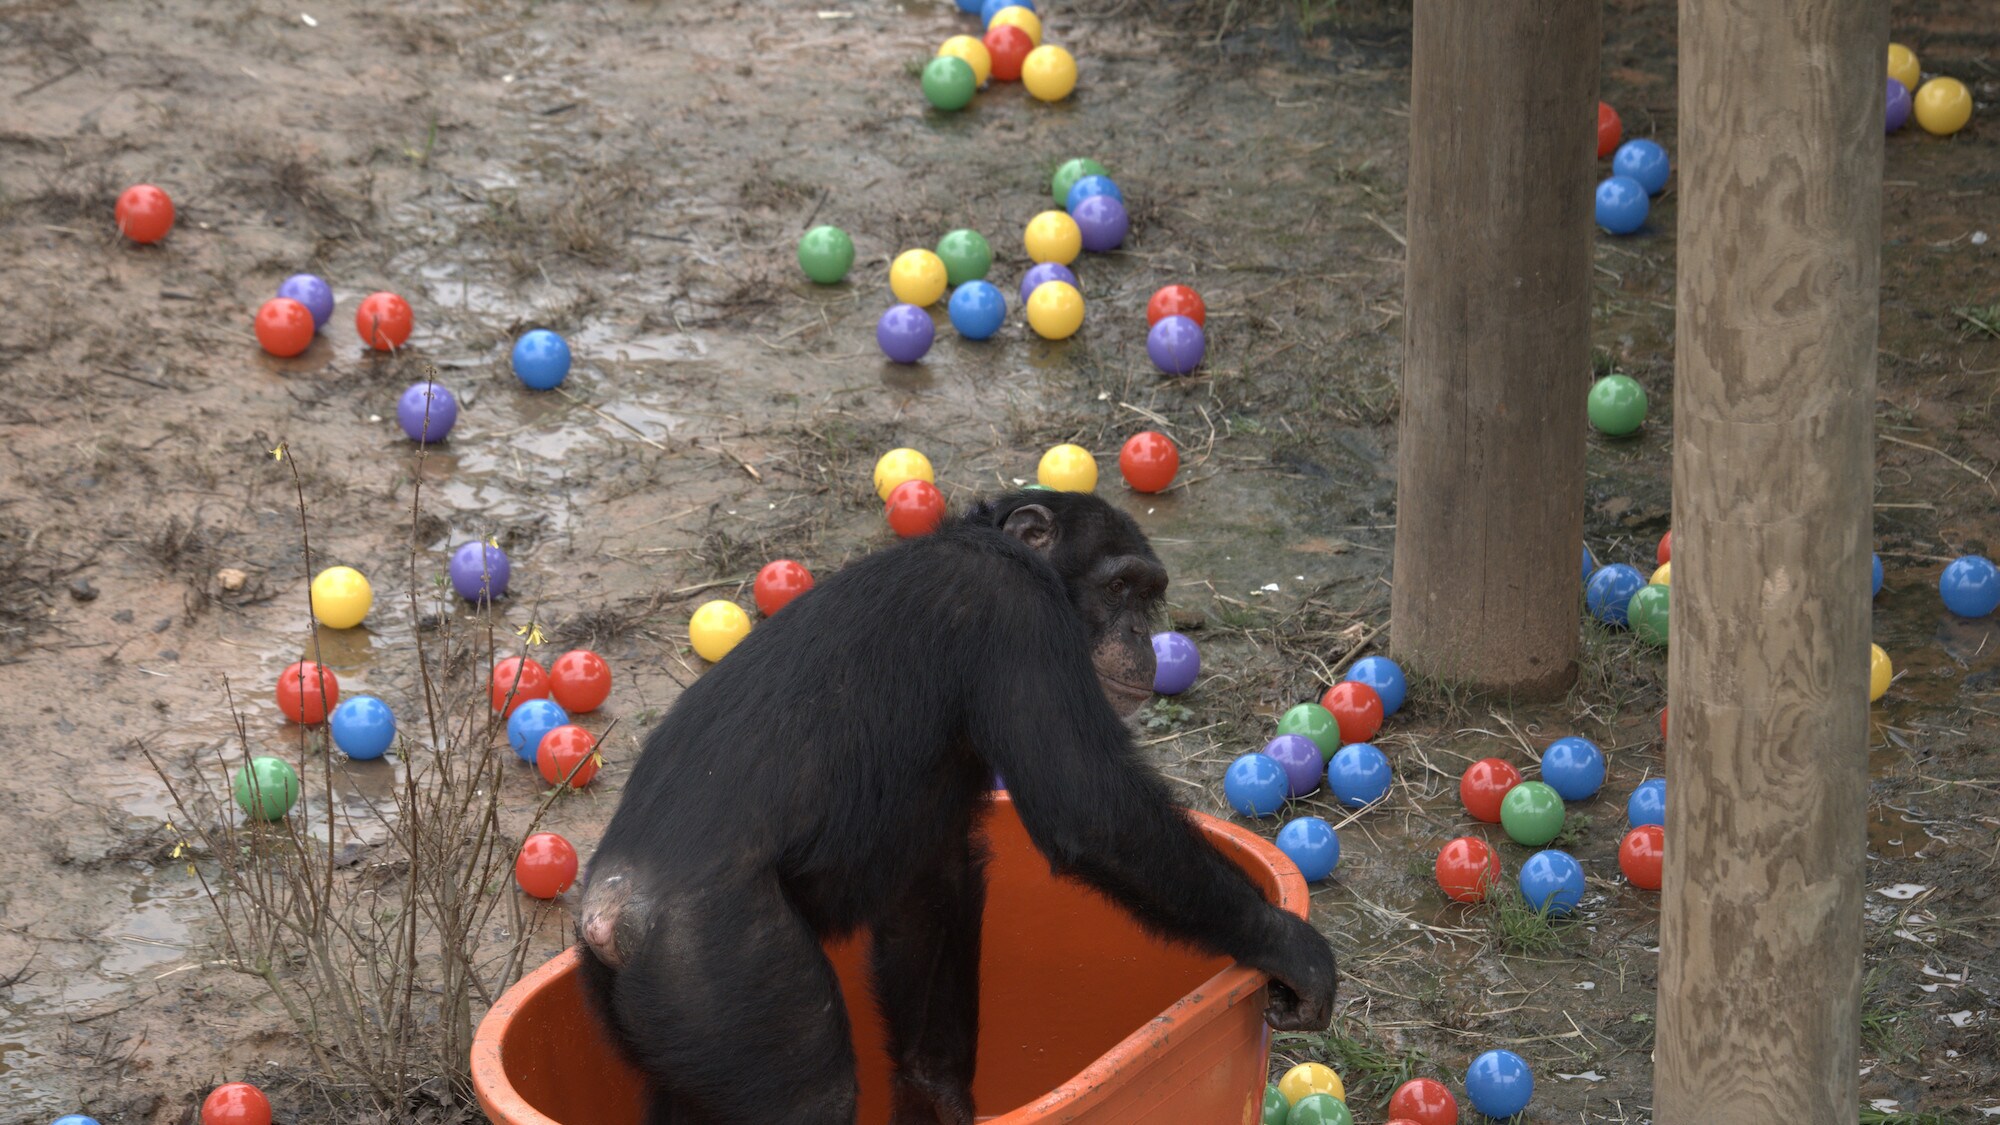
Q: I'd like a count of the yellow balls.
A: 15